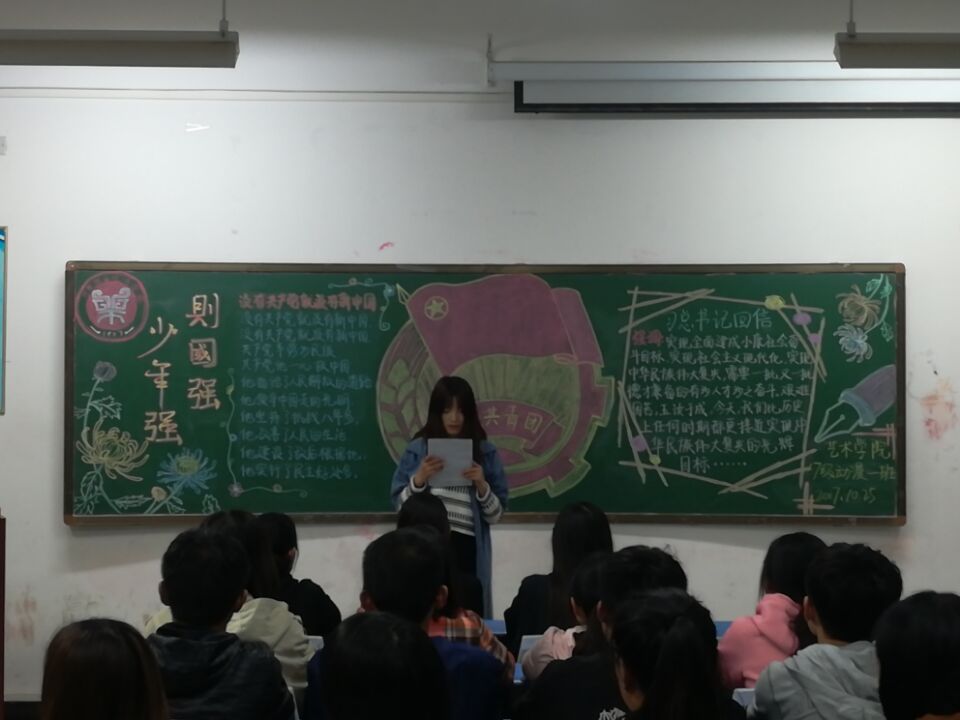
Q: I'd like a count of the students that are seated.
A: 15